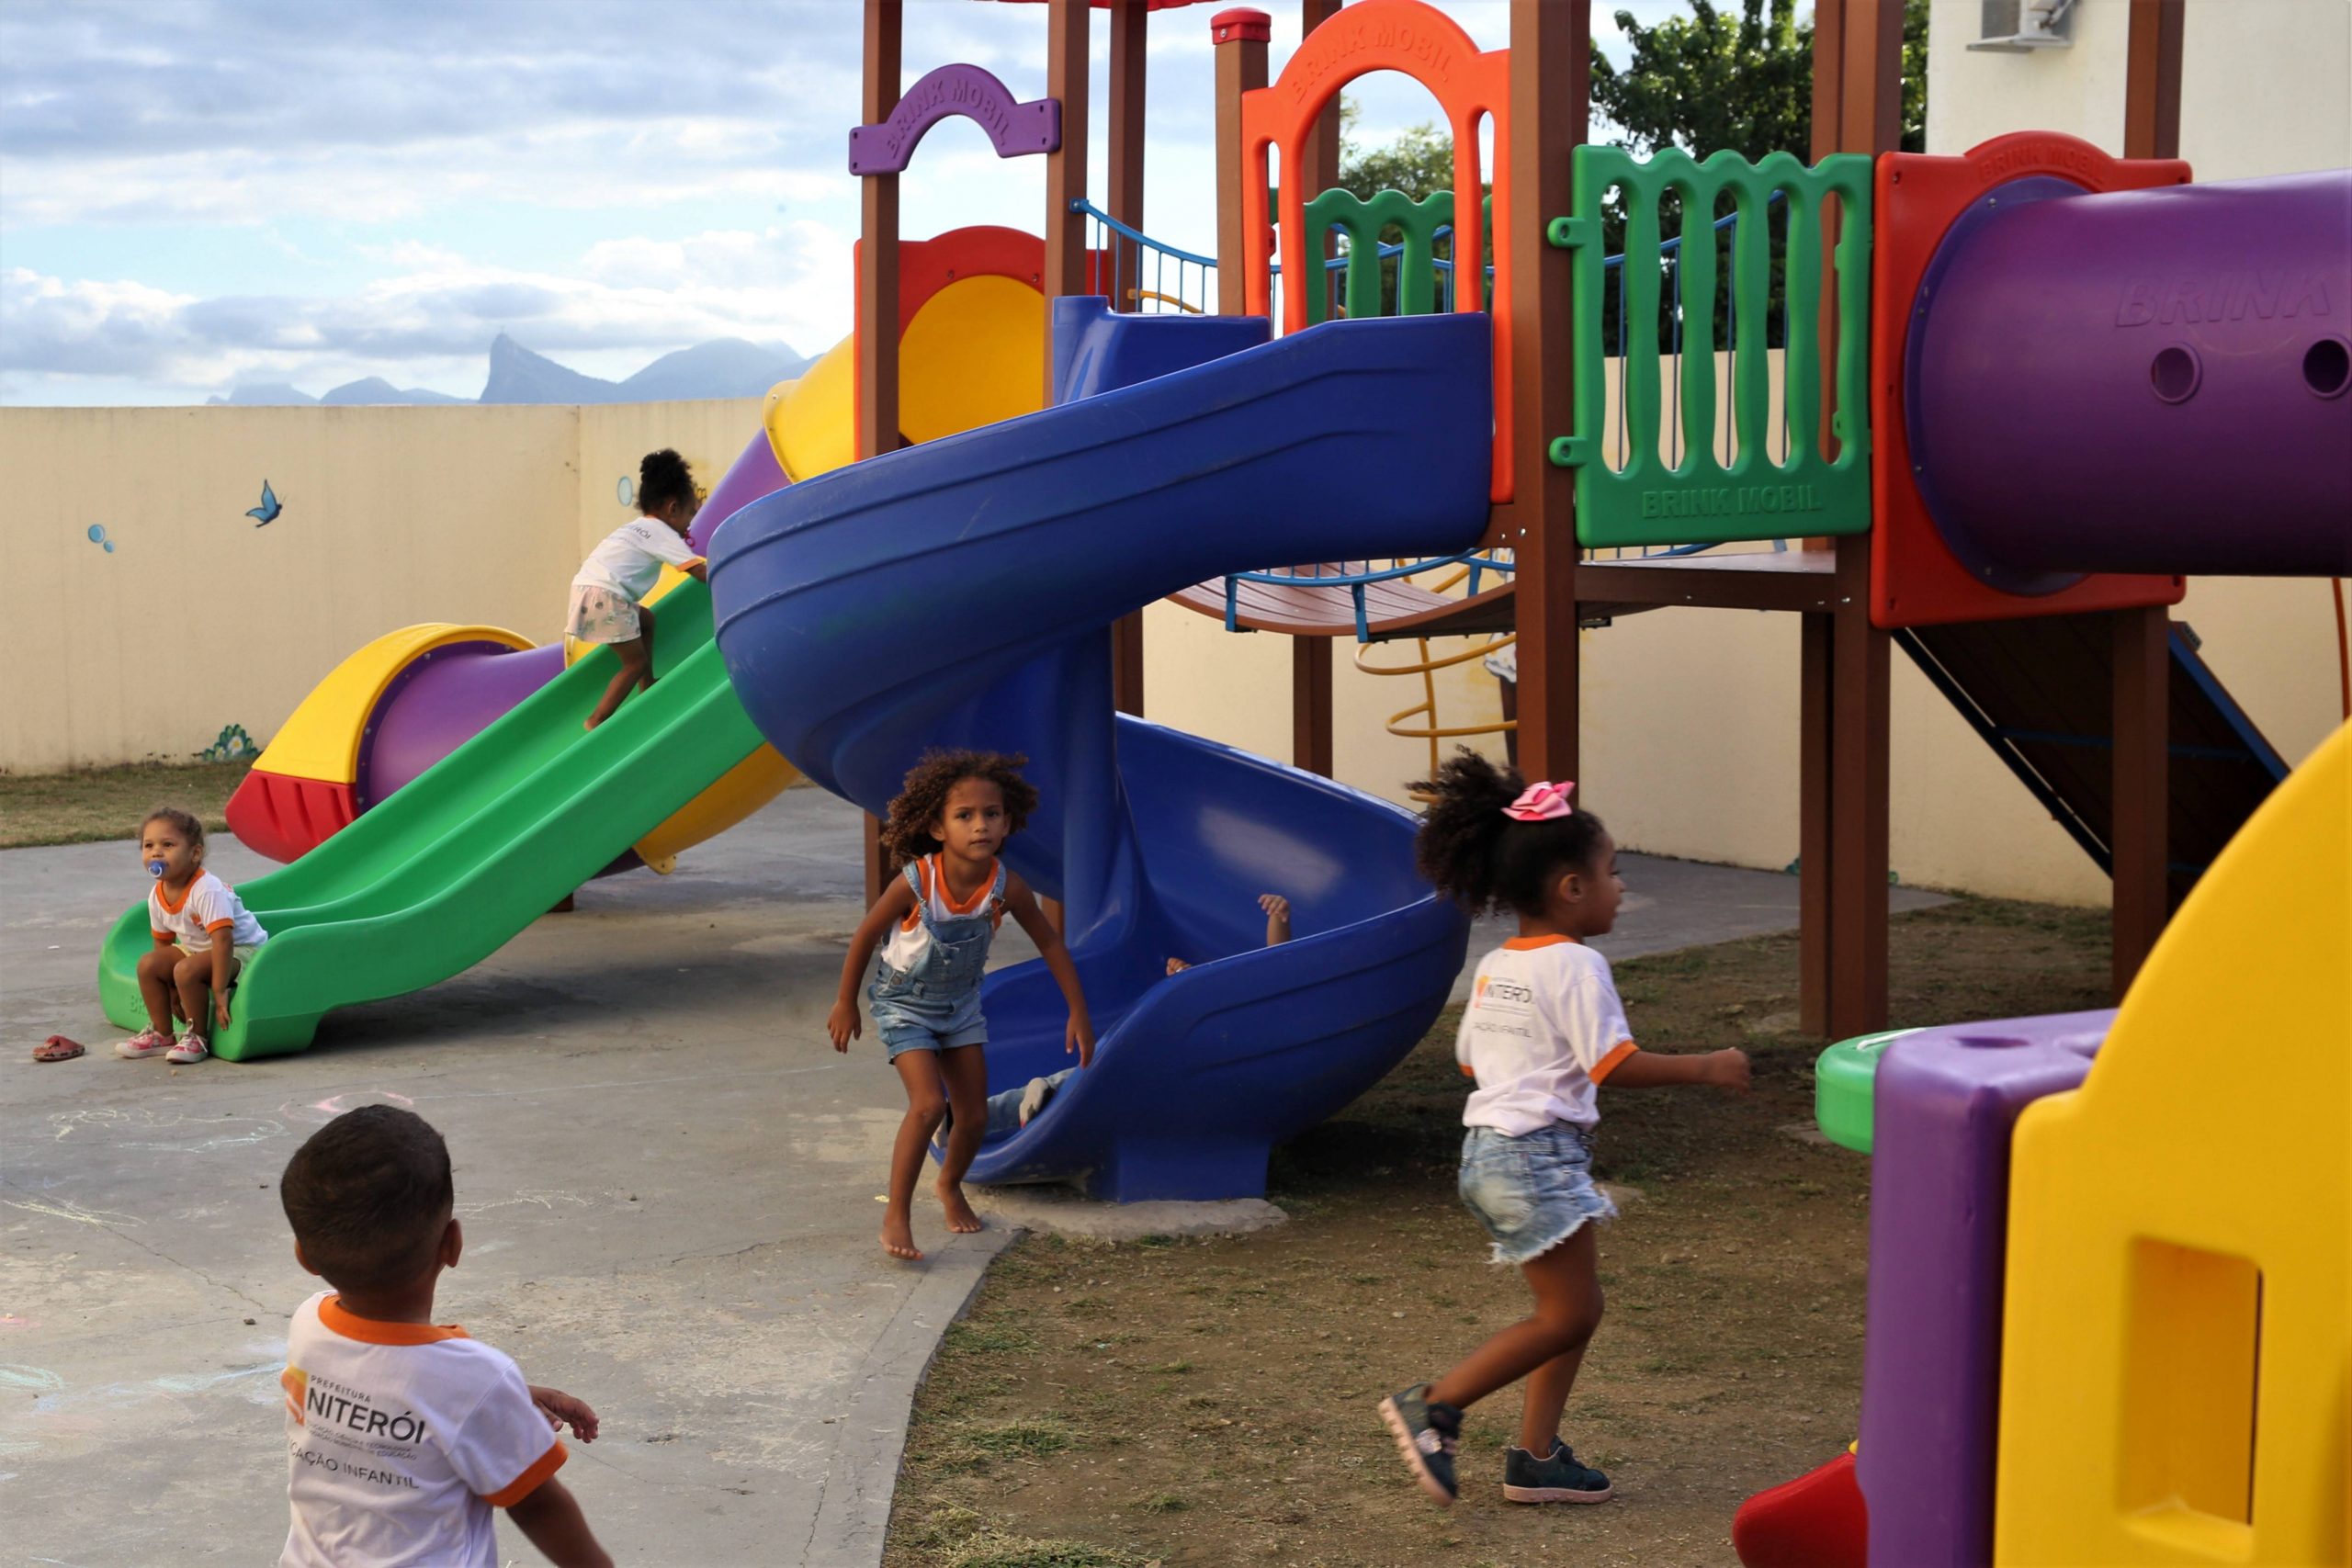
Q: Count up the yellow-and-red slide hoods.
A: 1